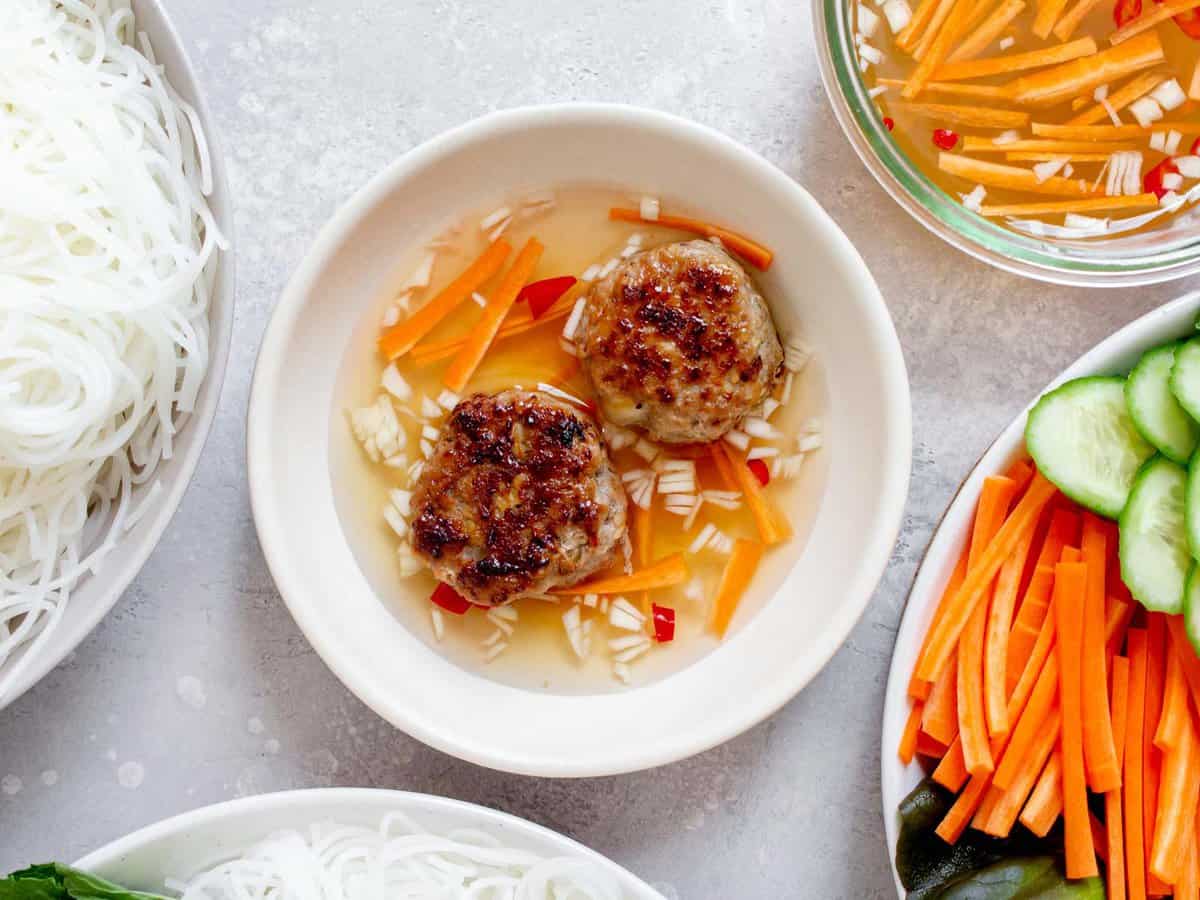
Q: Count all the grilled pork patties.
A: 2